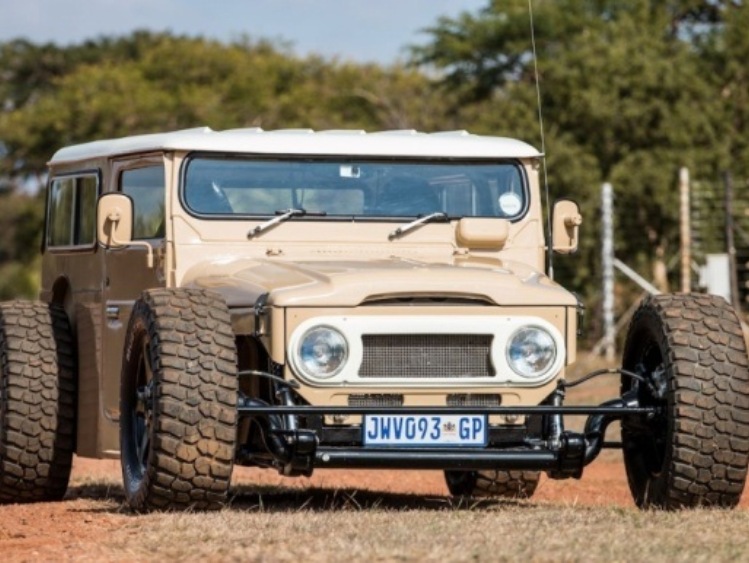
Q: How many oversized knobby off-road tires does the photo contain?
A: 4